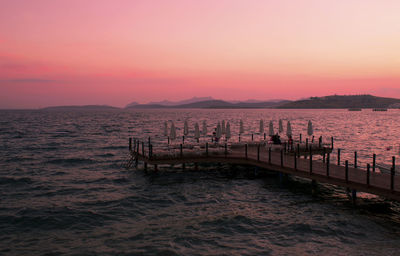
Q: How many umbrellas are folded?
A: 14